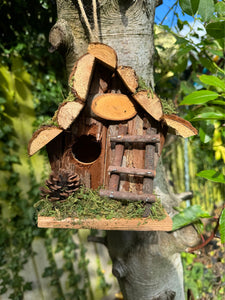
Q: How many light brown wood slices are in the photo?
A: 8